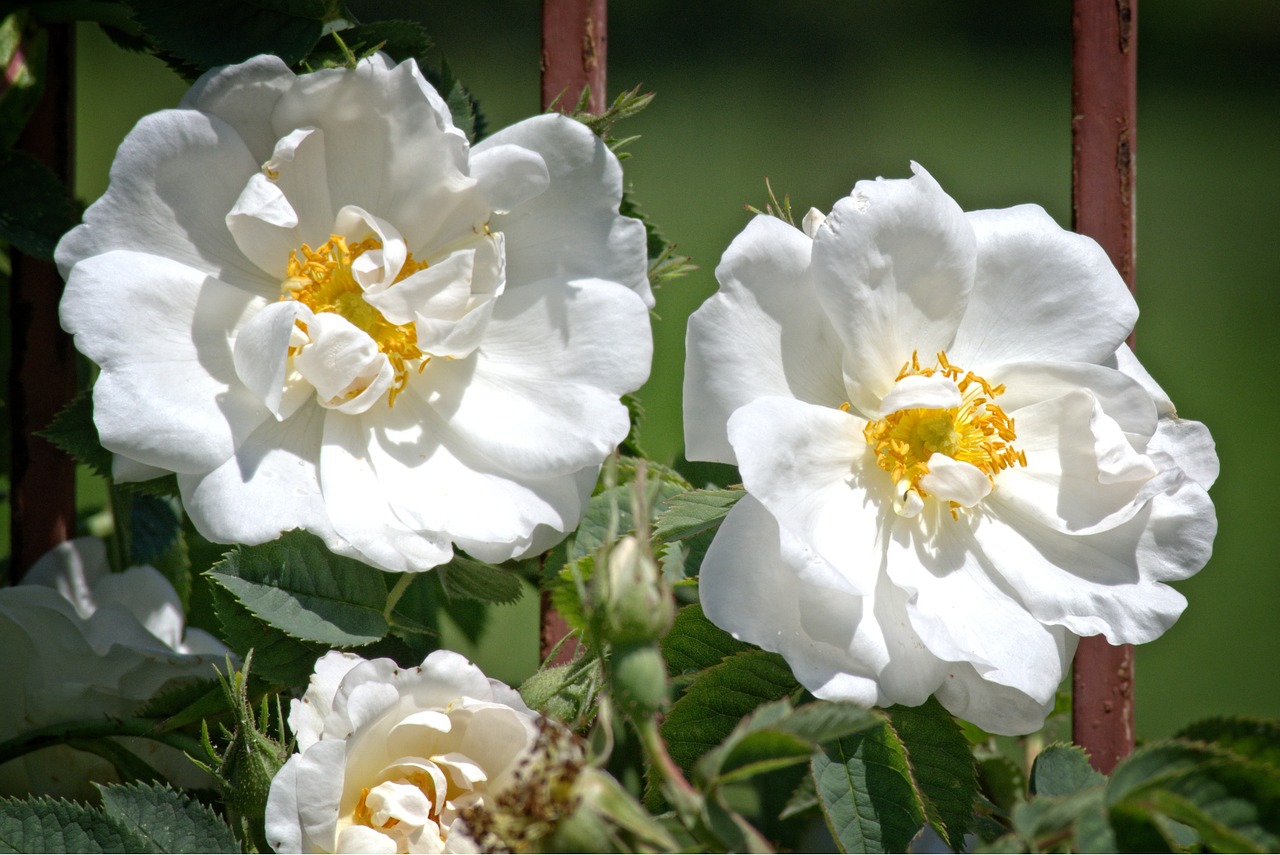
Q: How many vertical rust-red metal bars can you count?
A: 3